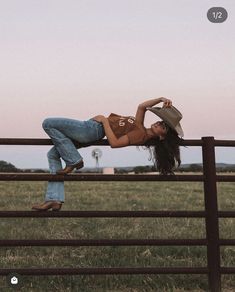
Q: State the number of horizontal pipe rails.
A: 5